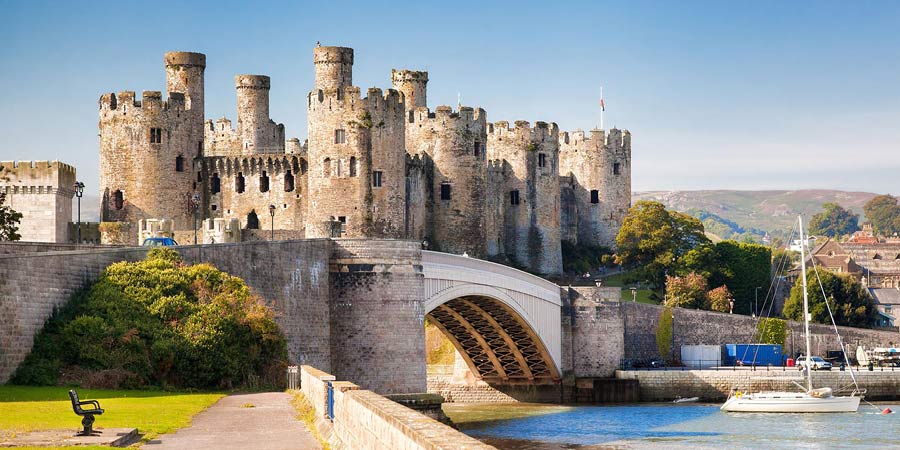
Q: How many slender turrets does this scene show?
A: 4